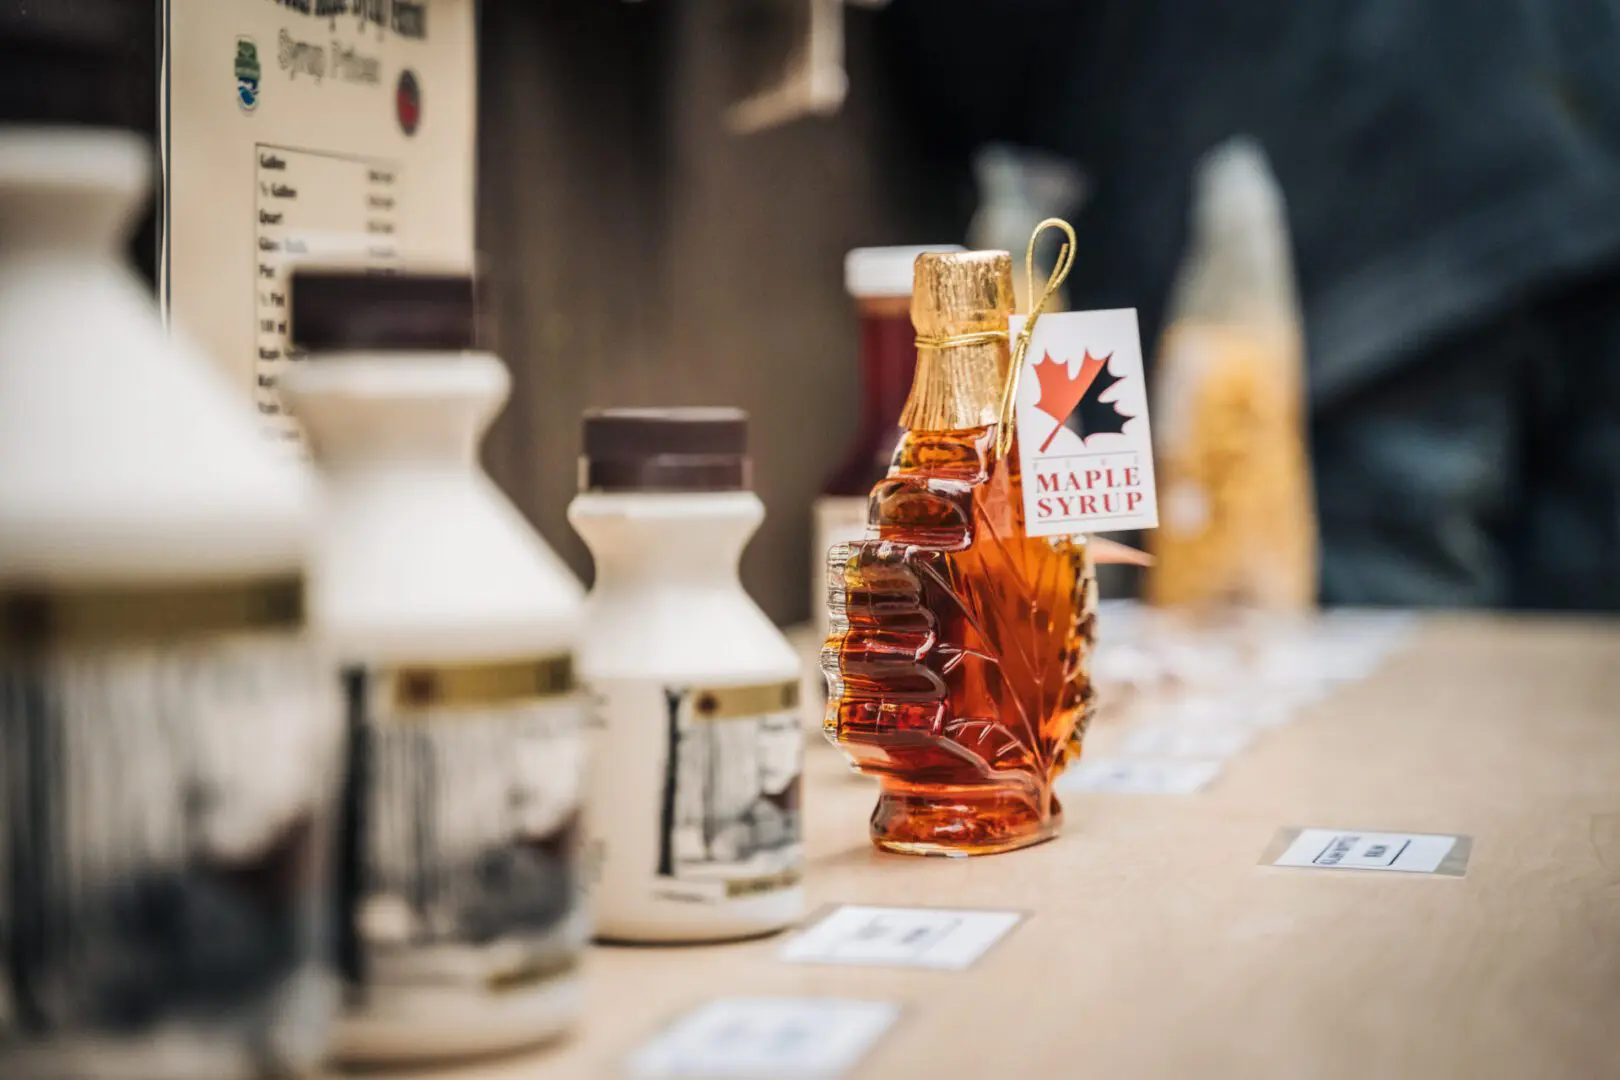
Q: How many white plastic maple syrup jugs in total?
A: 3